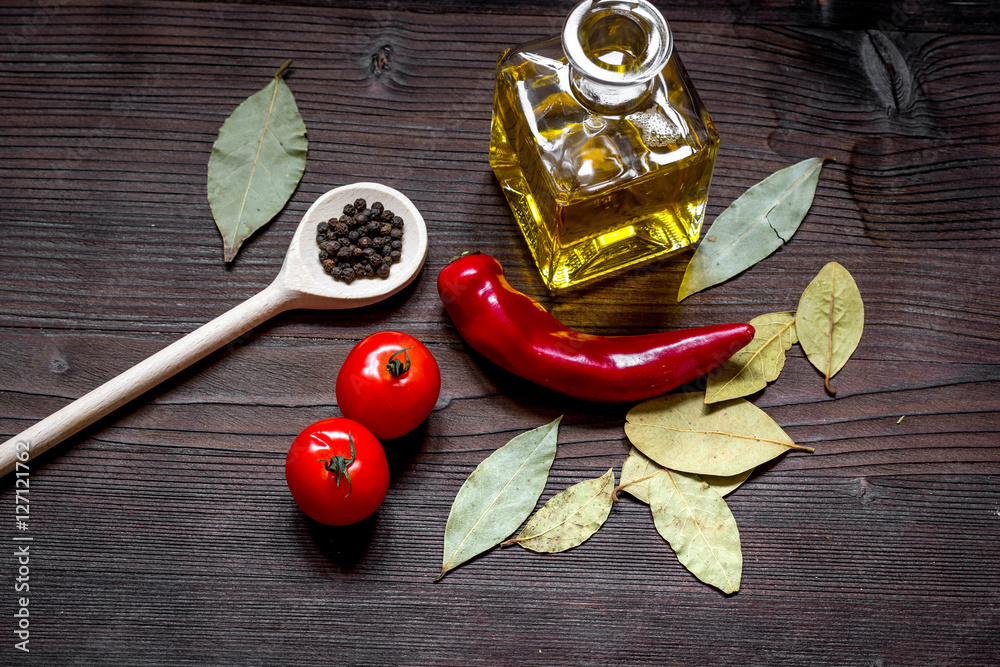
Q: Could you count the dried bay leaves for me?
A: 9